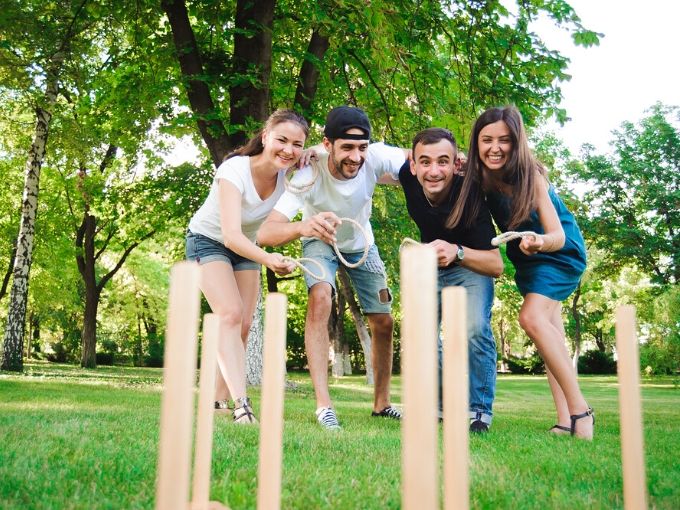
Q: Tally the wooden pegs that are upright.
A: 6